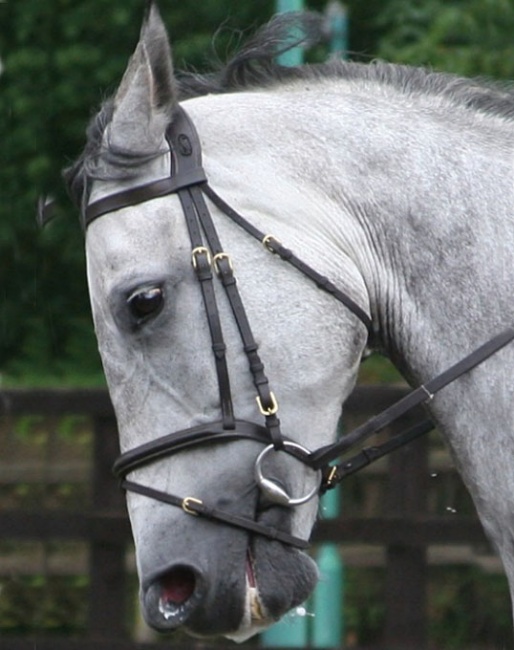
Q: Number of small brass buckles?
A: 6